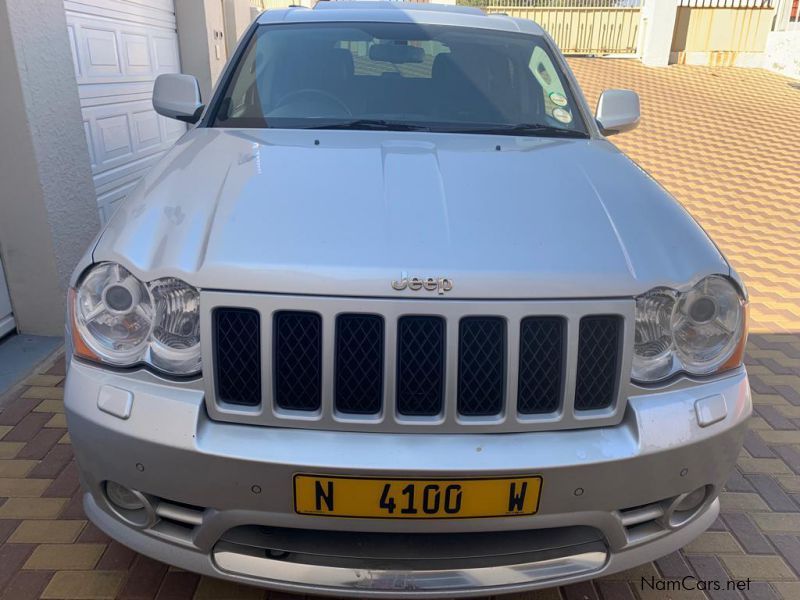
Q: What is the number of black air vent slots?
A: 7